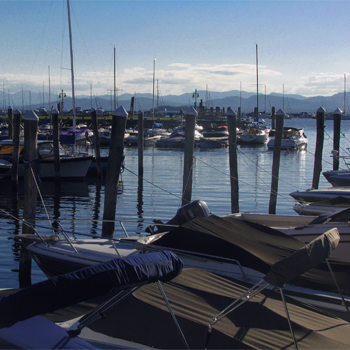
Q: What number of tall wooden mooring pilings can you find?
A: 12